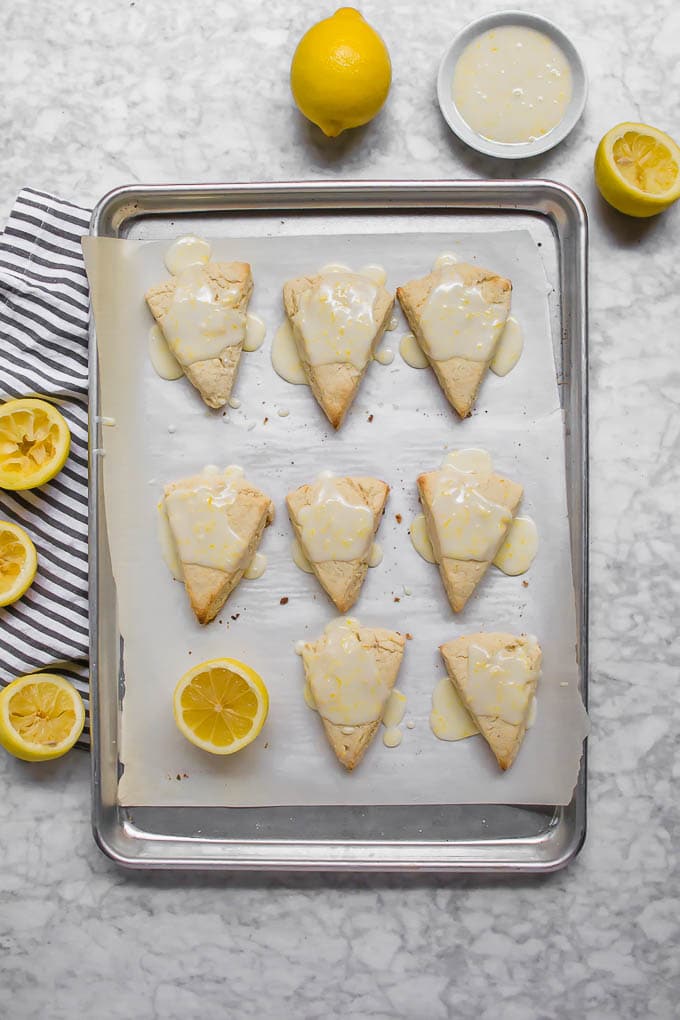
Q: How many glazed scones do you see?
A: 8